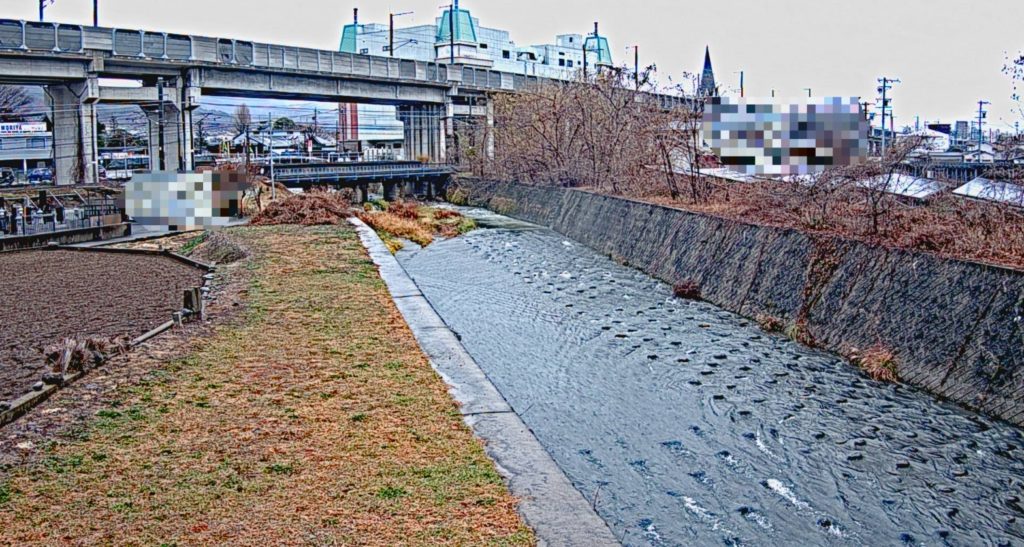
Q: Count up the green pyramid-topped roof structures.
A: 3